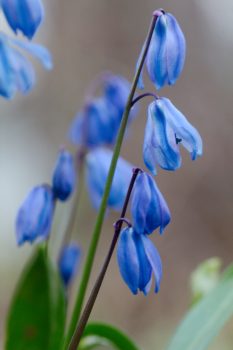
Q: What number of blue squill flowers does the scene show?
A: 12